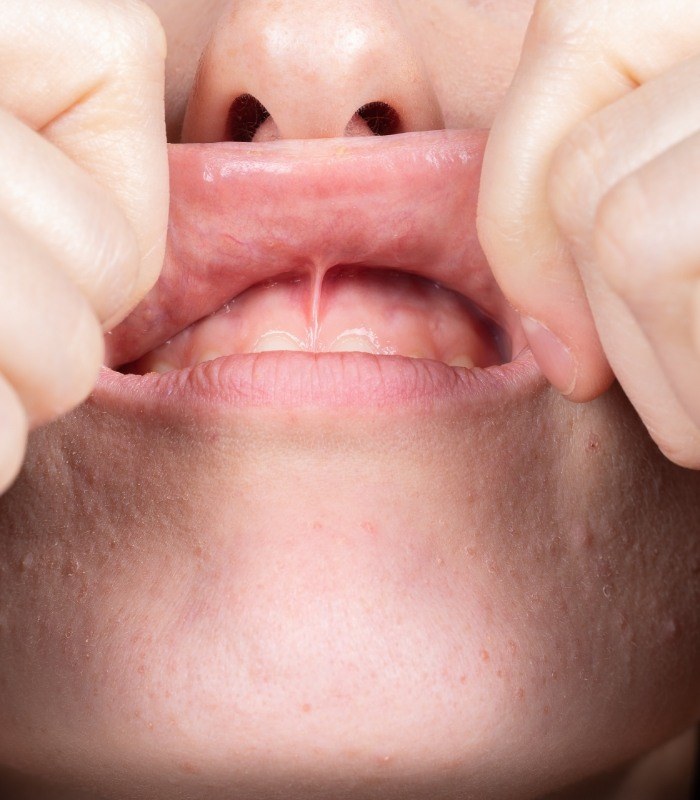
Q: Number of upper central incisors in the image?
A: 2